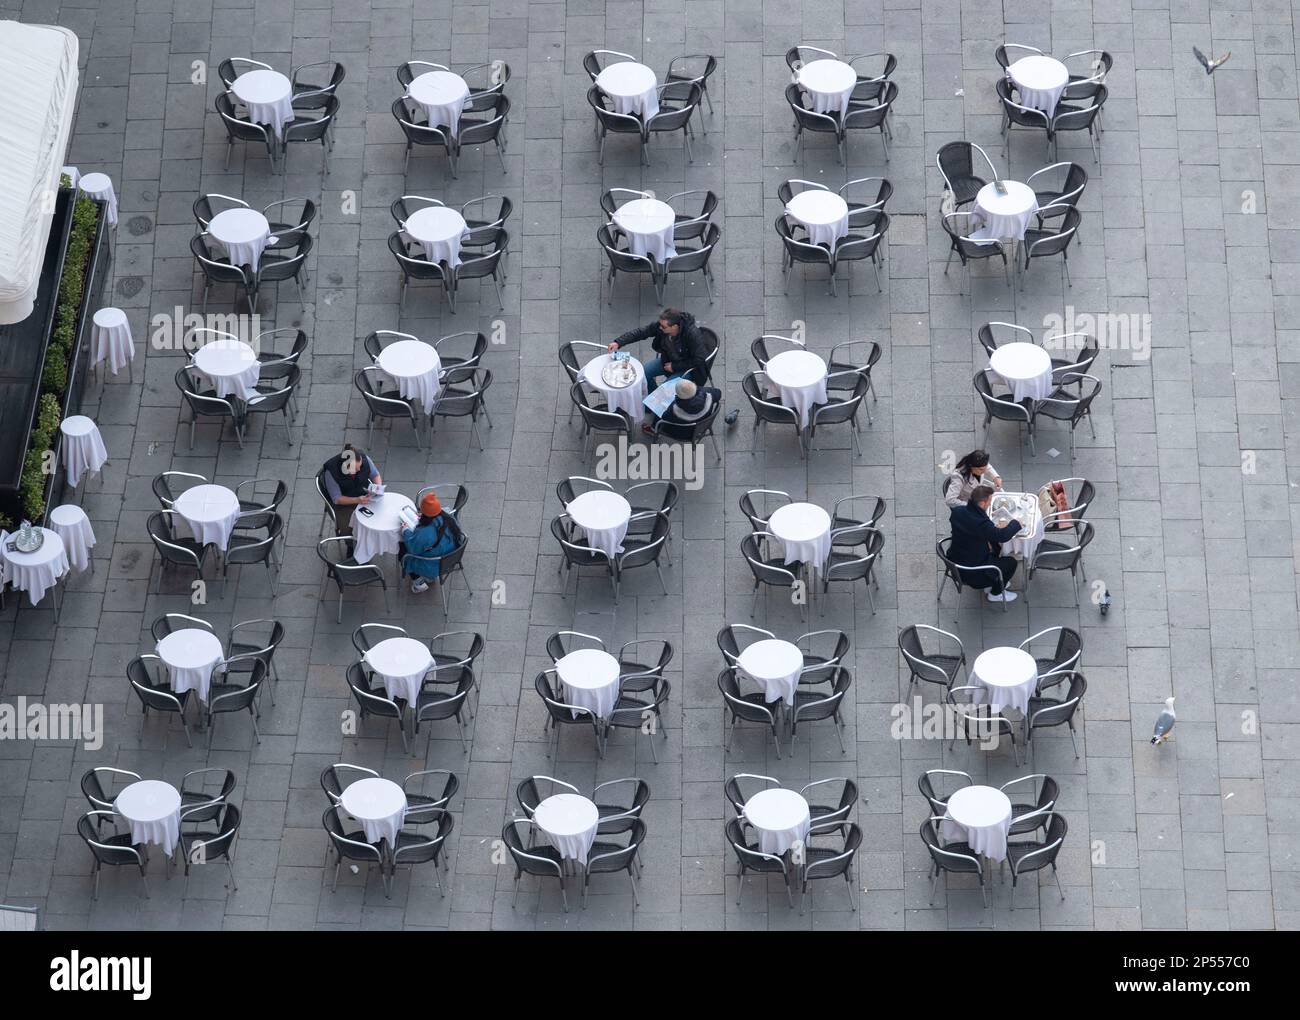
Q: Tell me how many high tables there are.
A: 4